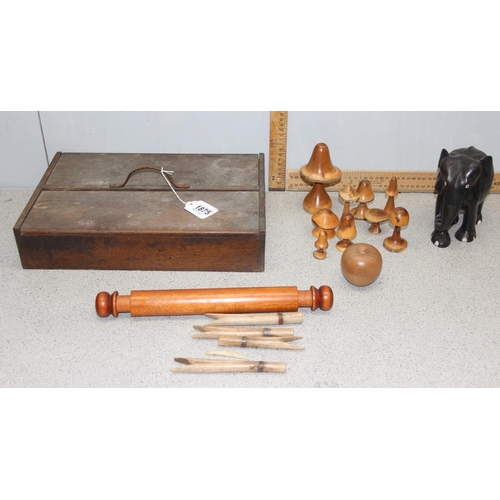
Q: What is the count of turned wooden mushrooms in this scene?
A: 9